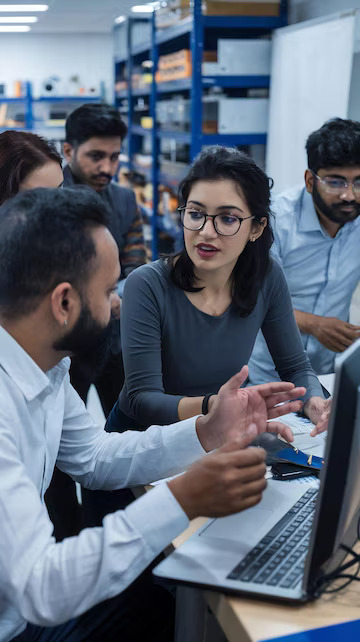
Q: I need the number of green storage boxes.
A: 0